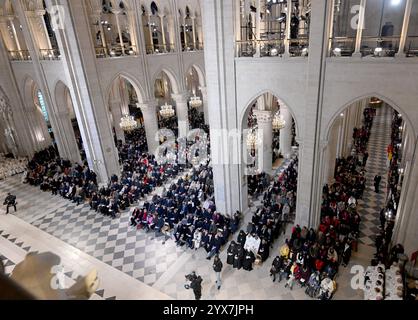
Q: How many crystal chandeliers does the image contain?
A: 5